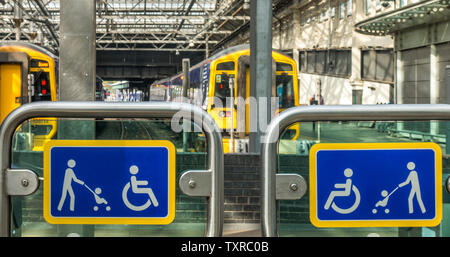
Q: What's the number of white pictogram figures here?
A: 6